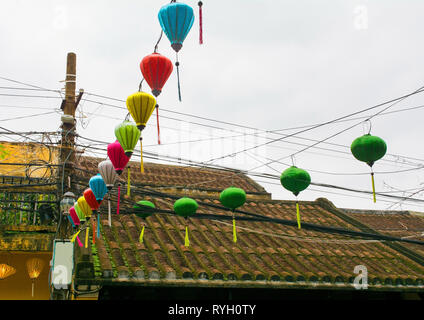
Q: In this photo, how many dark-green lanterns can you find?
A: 5